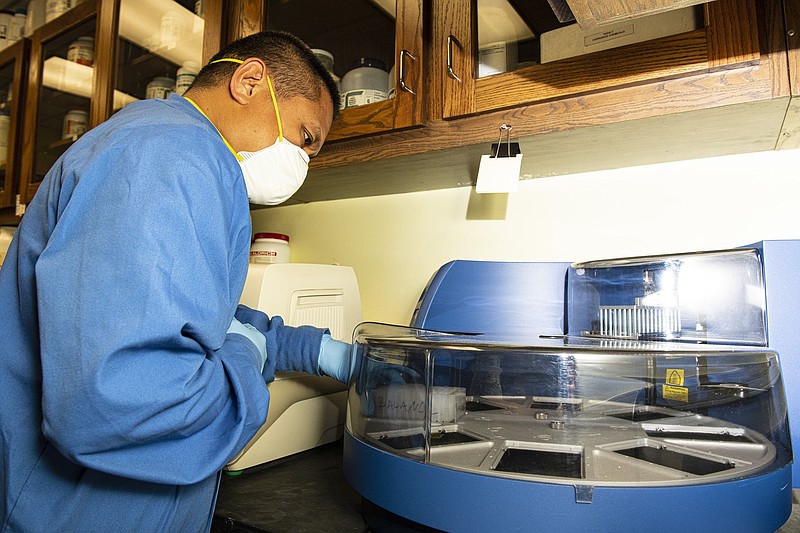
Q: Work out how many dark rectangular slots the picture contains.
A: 7